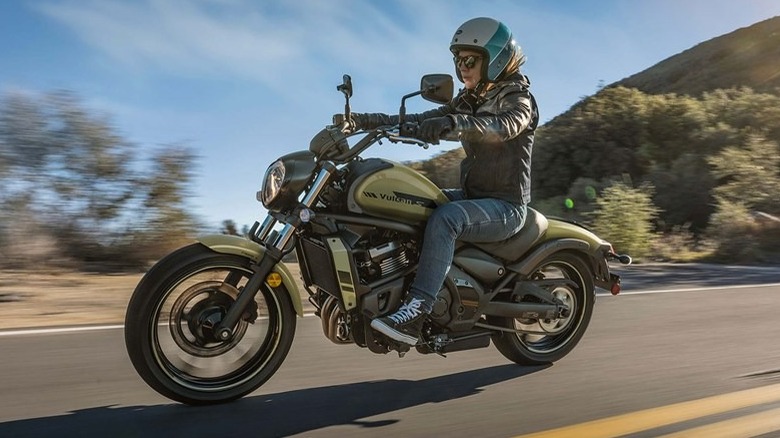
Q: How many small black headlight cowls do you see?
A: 1